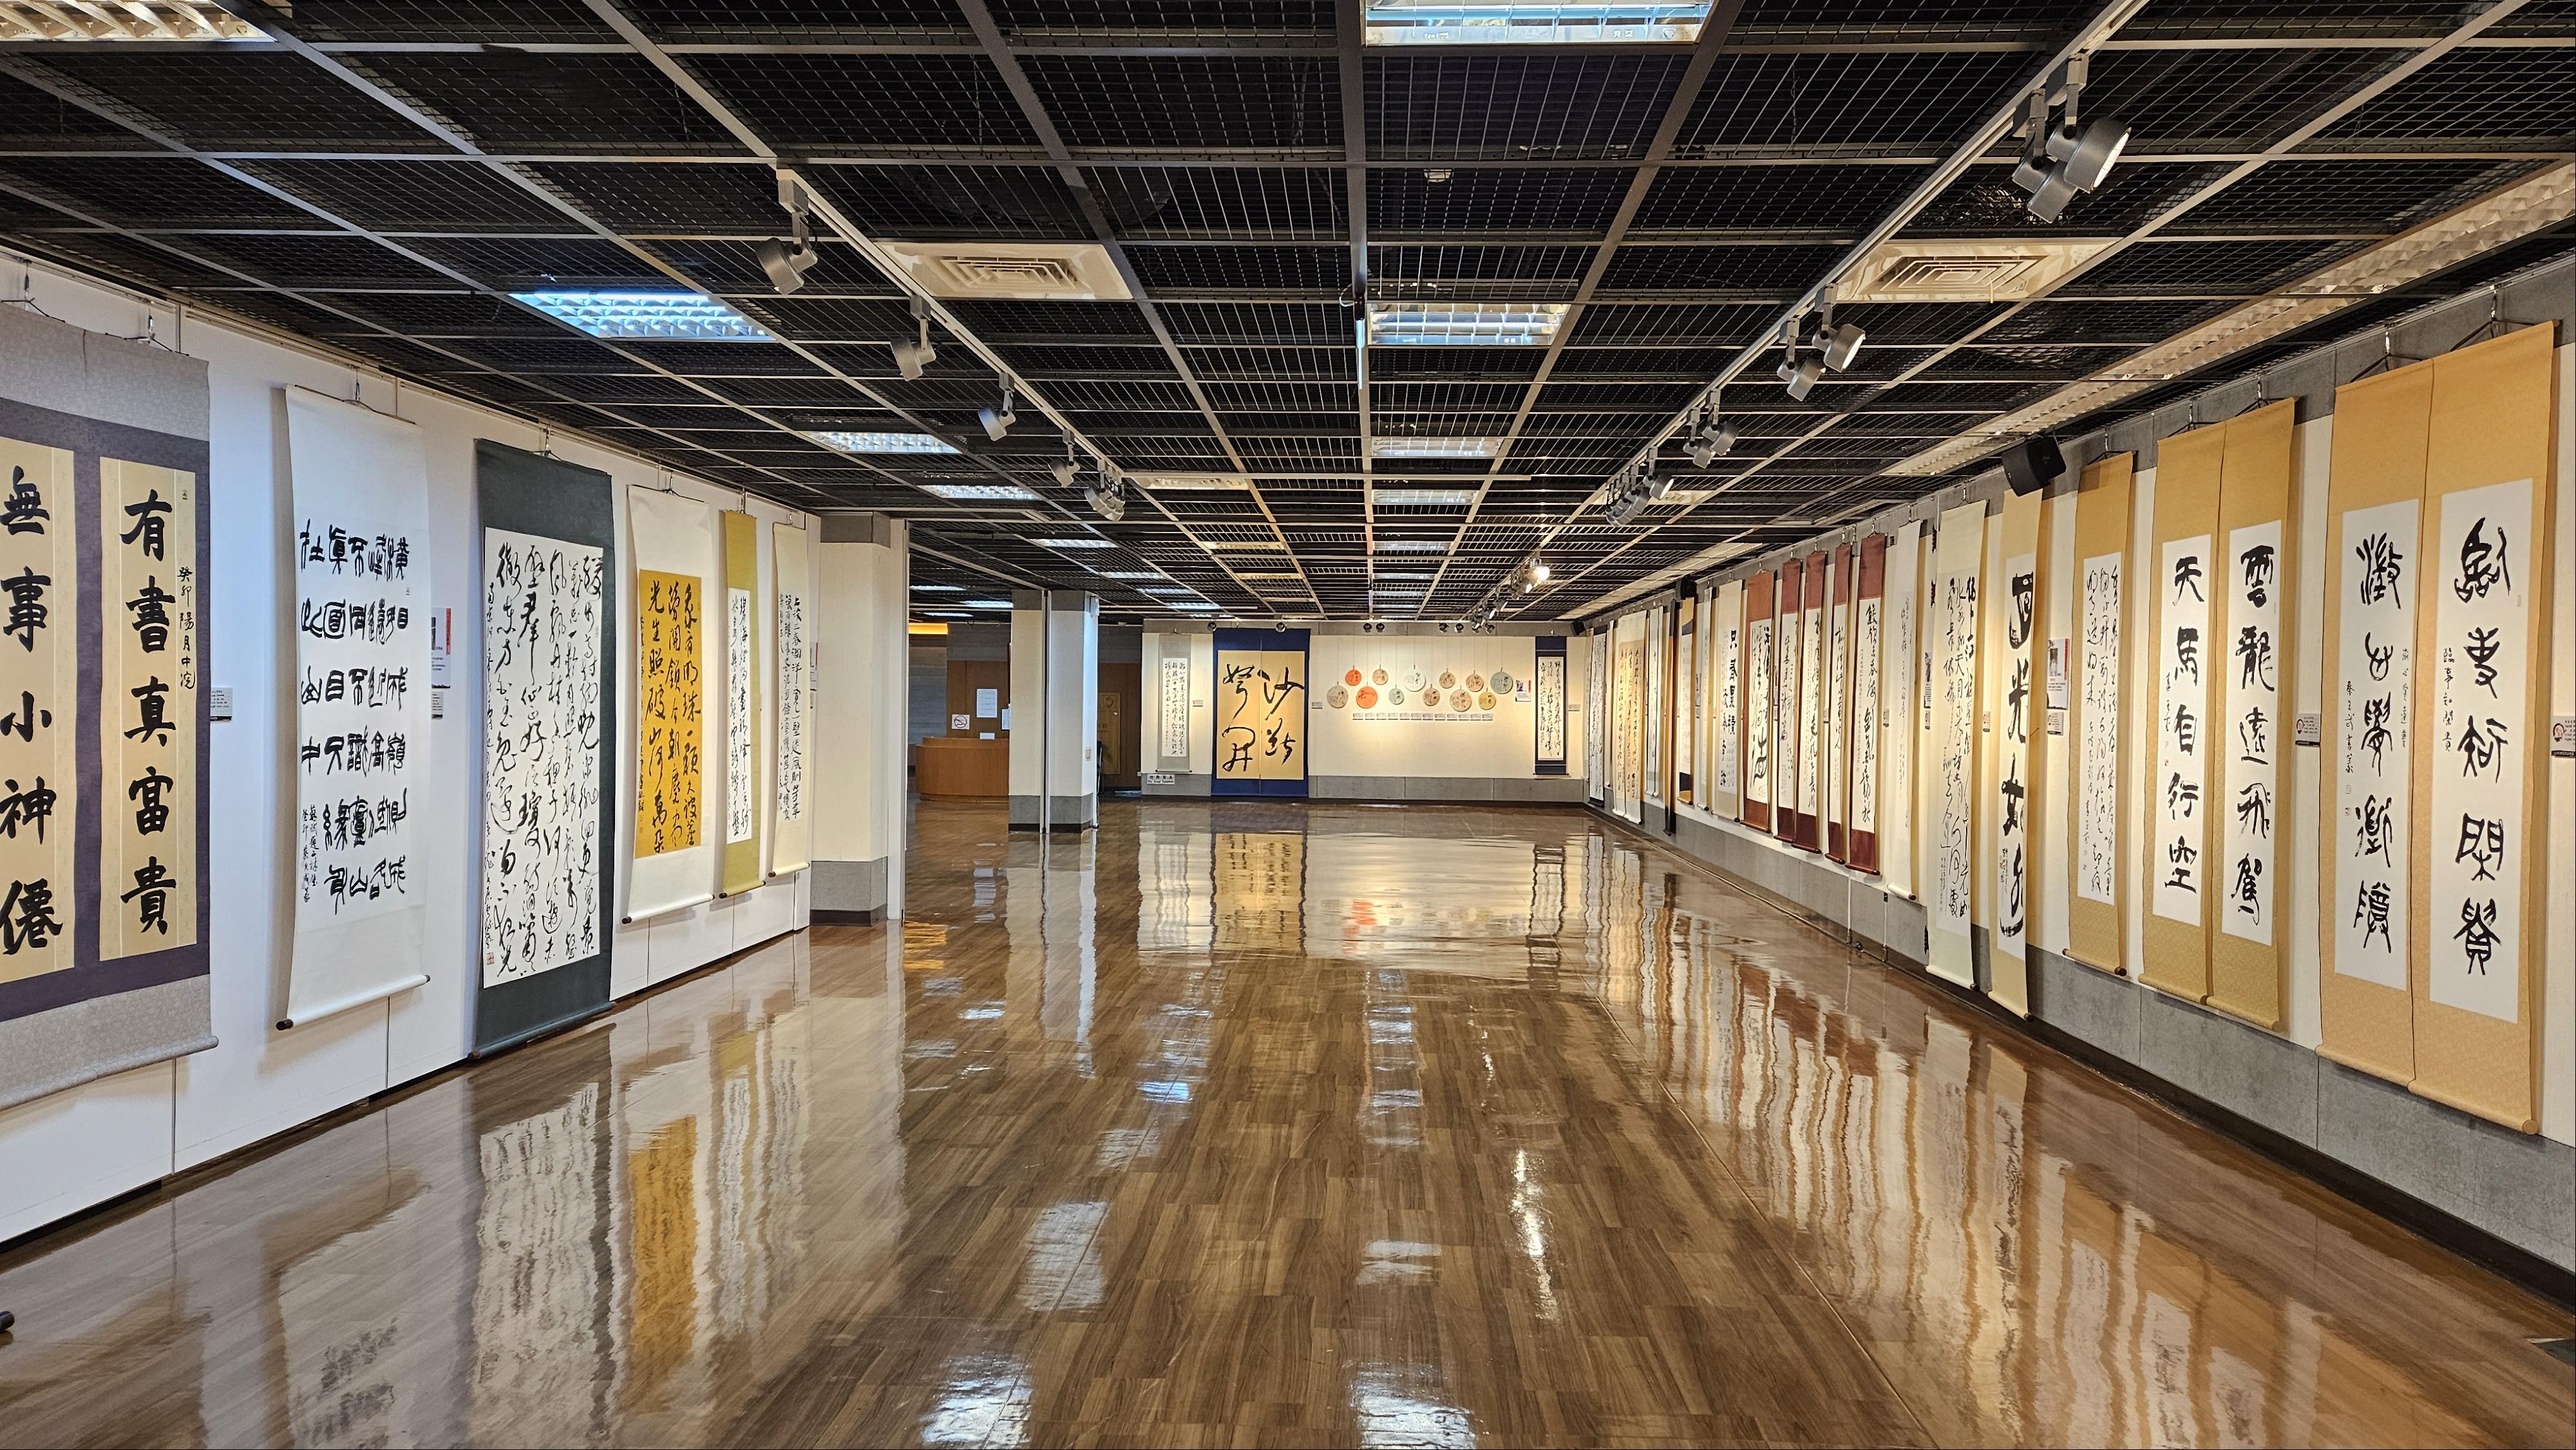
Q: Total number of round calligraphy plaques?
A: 12